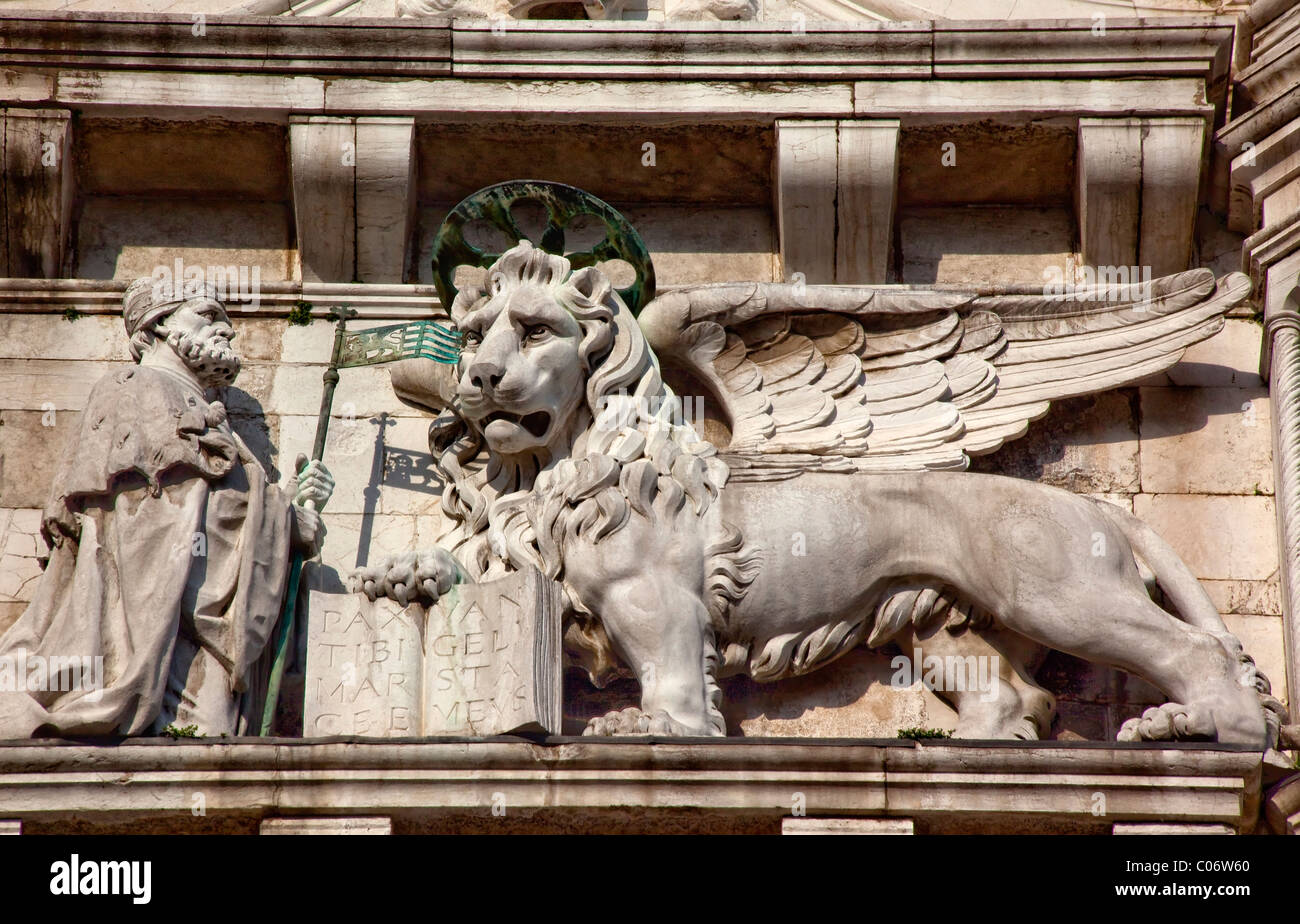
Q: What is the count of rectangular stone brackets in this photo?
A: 4